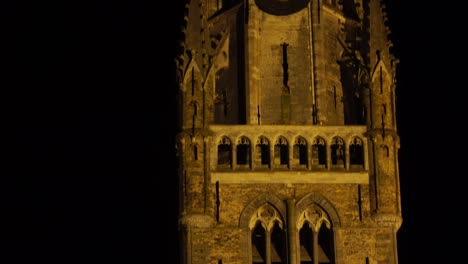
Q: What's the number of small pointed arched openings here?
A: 8